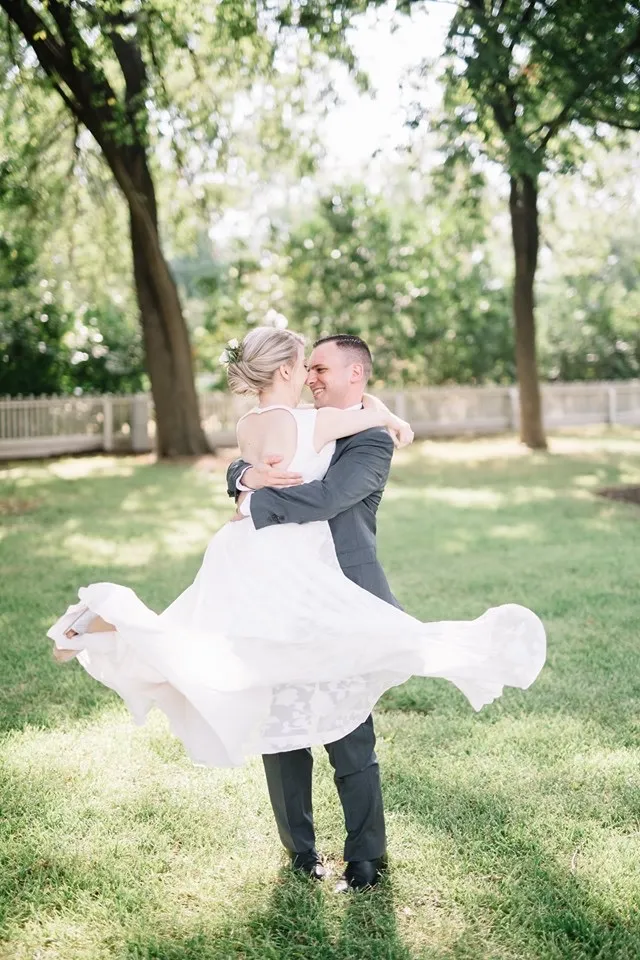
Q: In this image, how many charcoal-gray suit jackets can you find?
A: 1